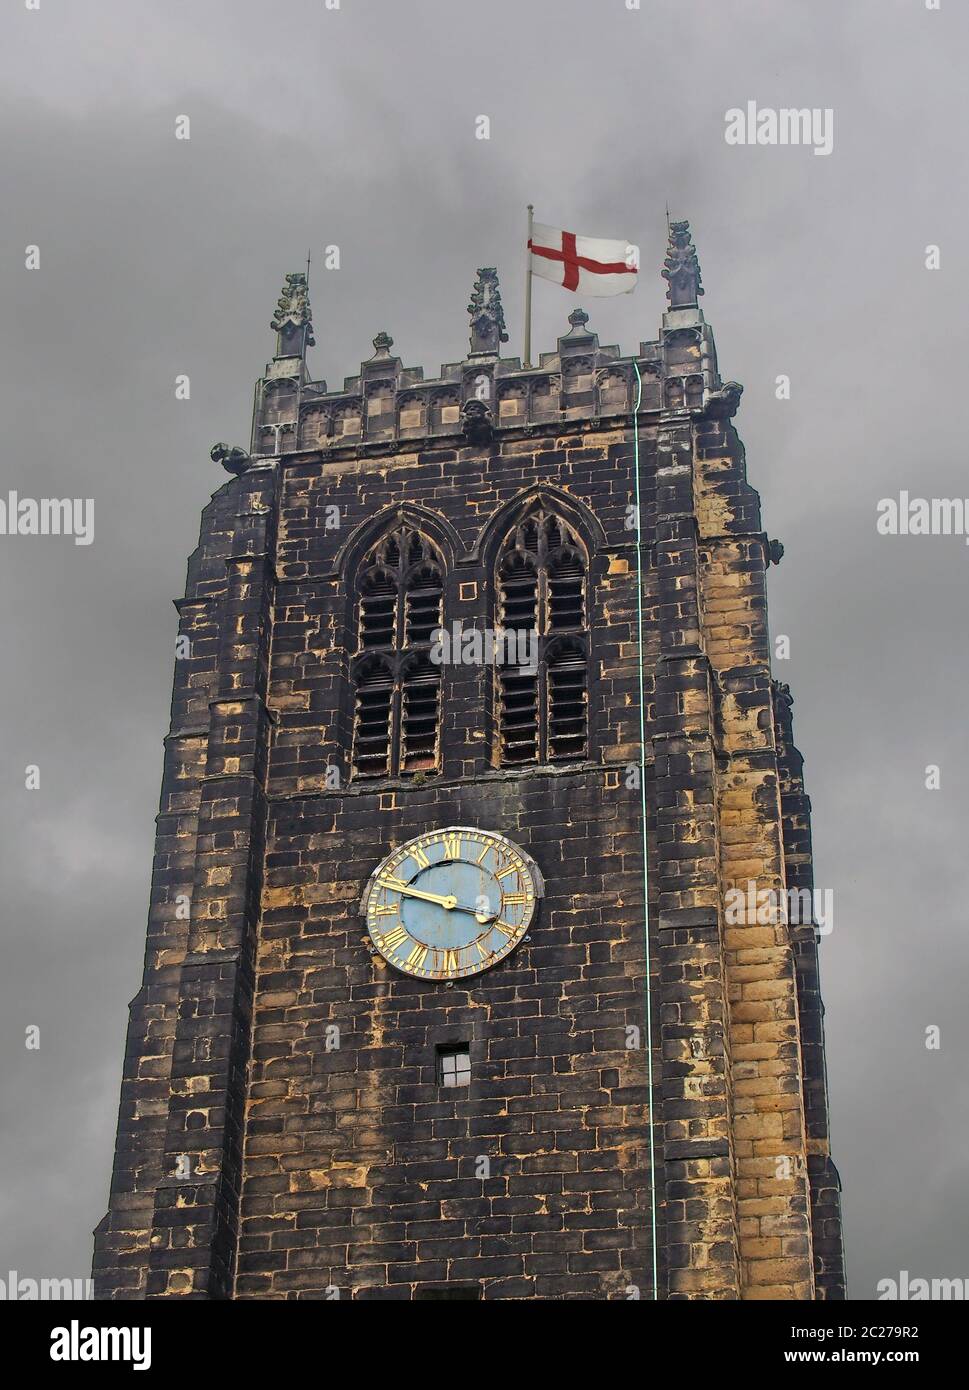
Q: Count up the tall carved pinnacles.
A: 3